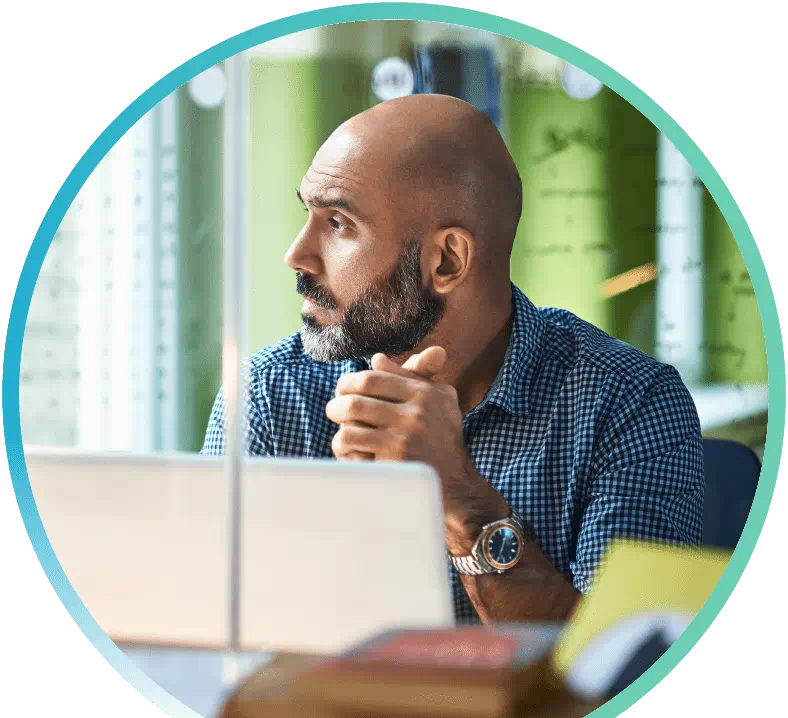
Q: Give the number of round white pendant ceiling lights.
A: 3